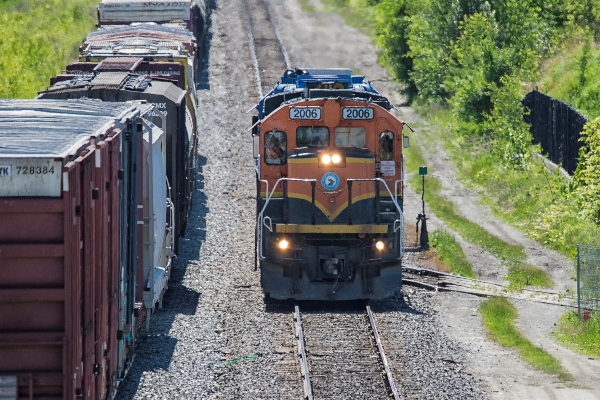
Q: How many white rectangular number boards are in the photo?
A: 2